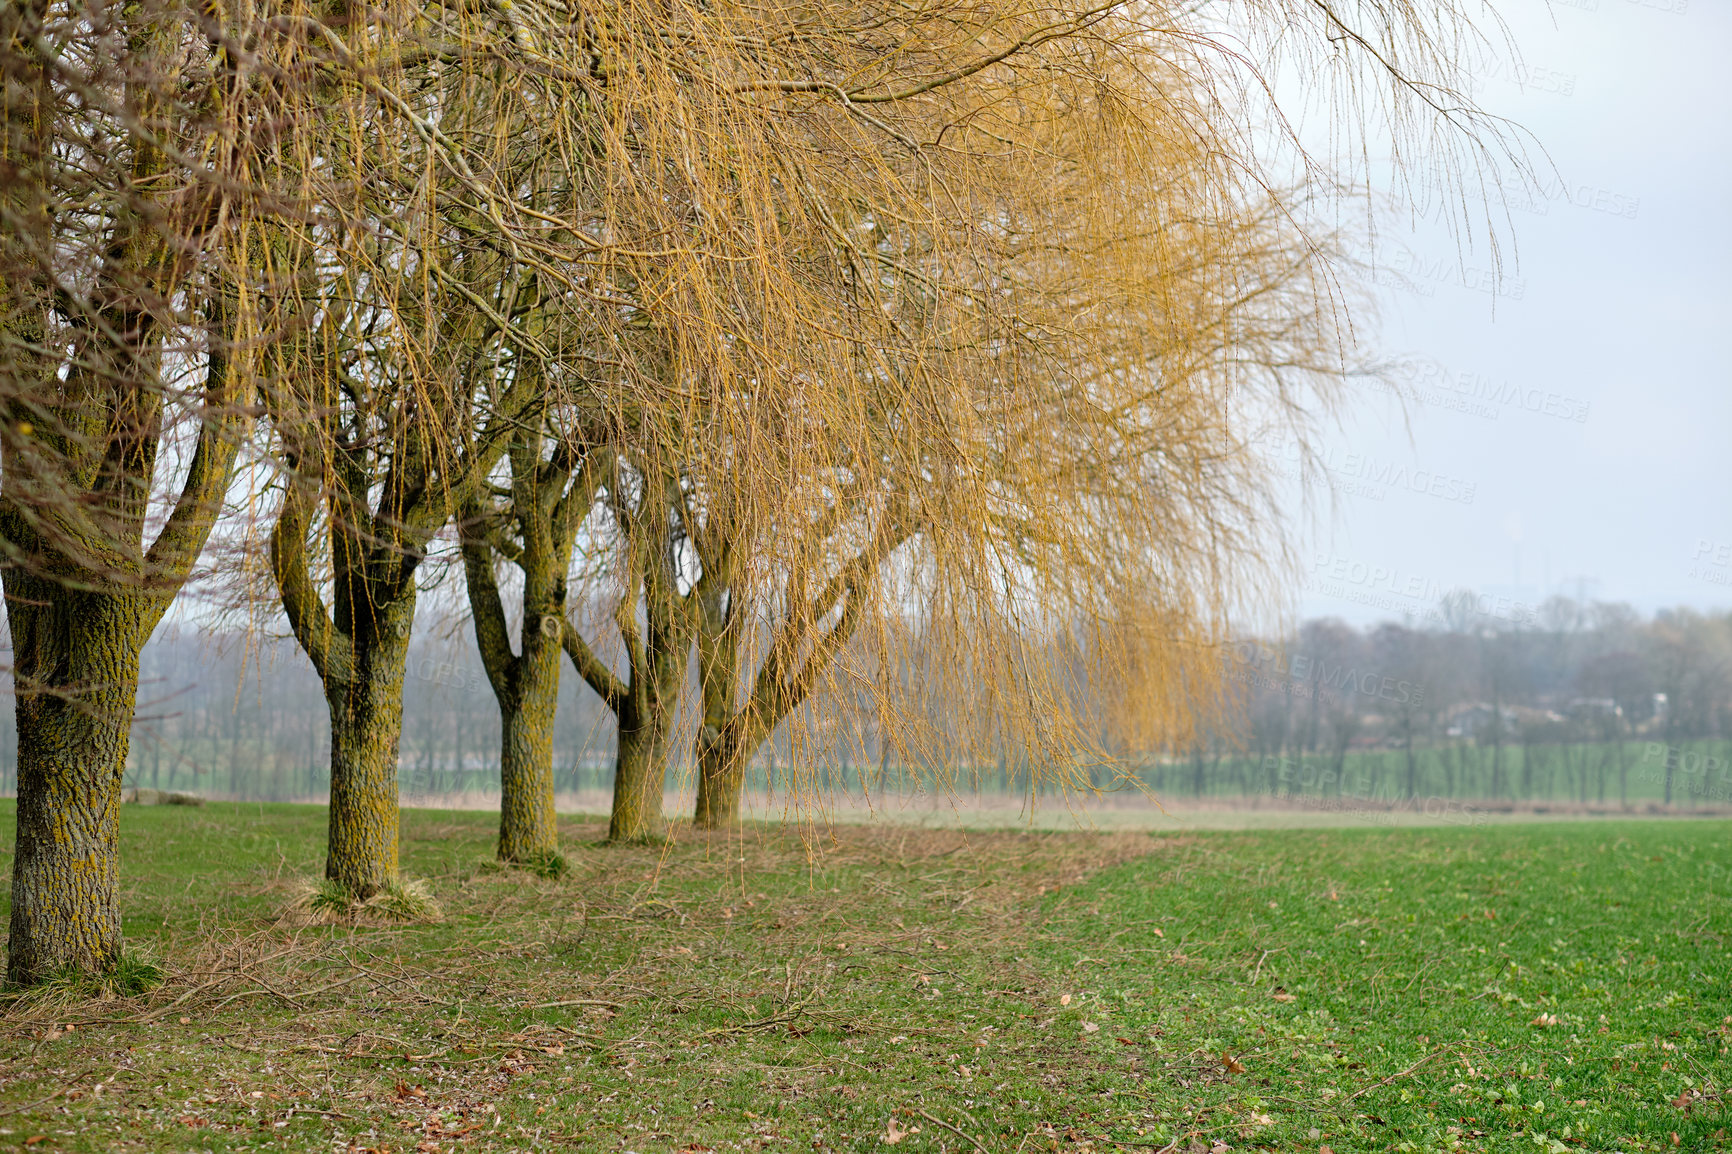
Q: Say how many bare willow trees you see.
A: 5